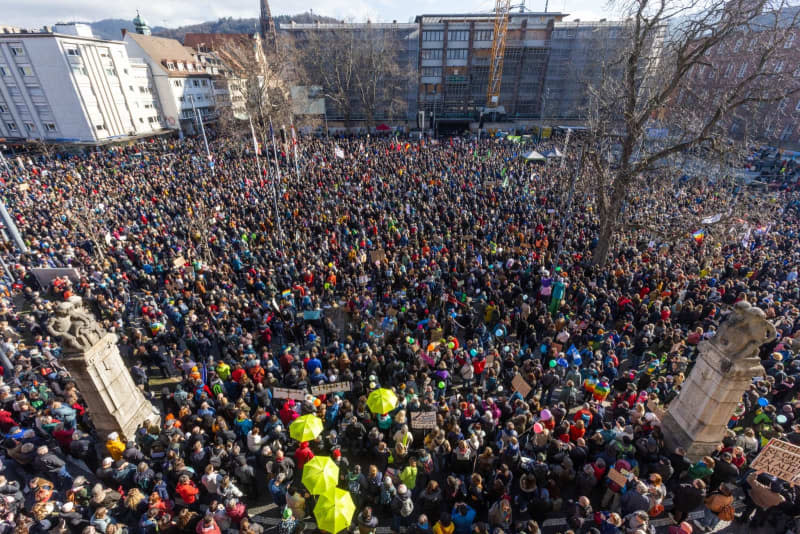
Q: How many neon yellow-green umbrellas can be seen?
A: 4